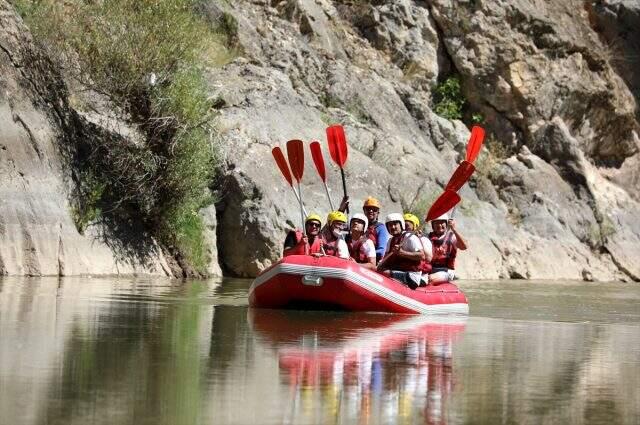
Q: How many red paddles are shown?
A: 7